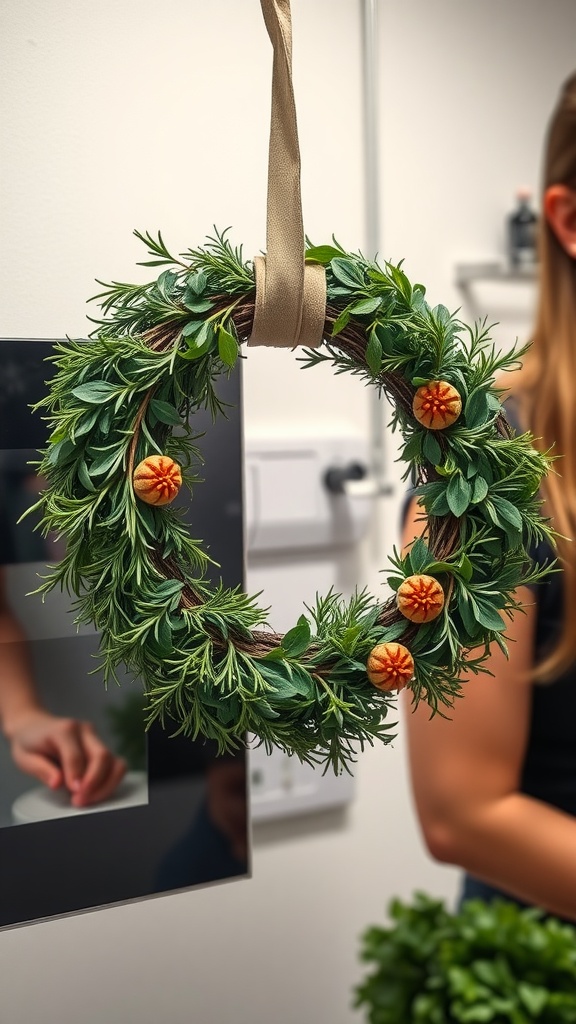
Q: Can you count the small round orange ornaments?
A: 4